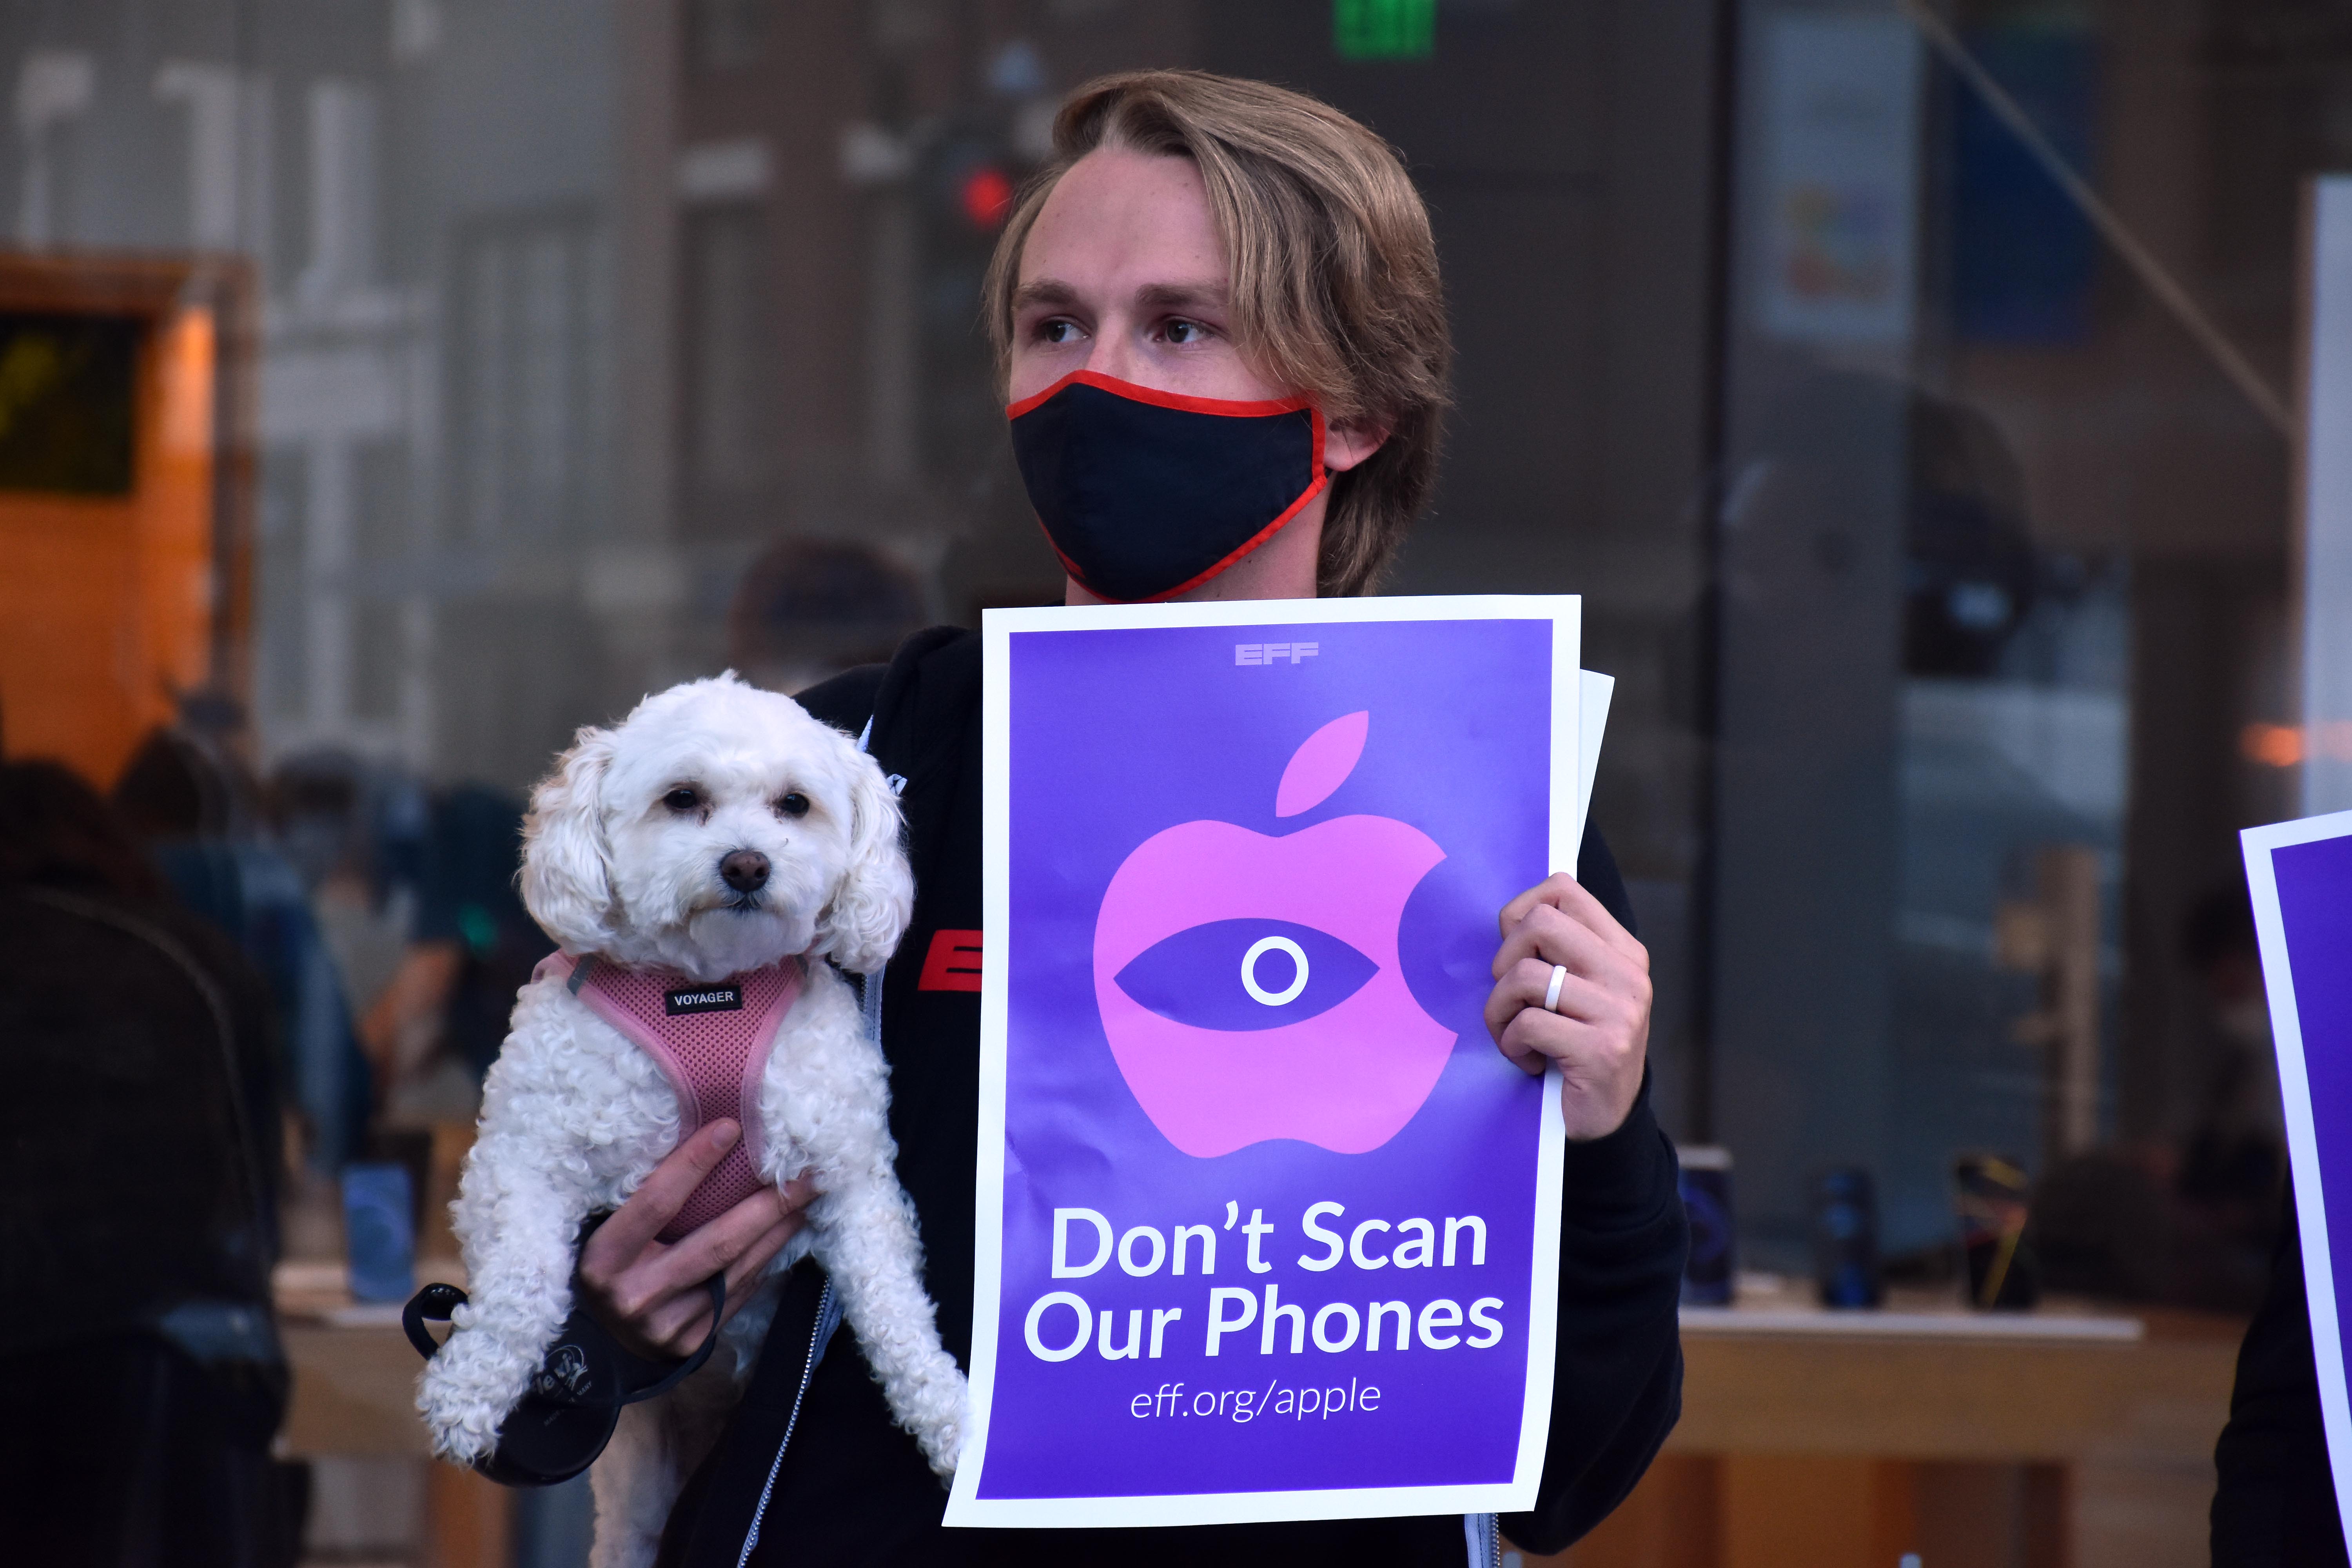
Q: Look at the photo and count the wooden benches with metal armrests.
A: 0